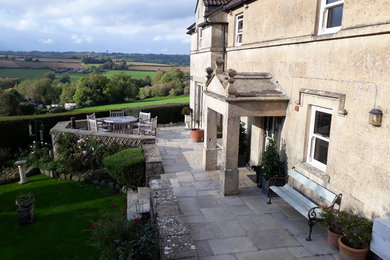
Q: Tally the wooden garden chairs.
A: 5